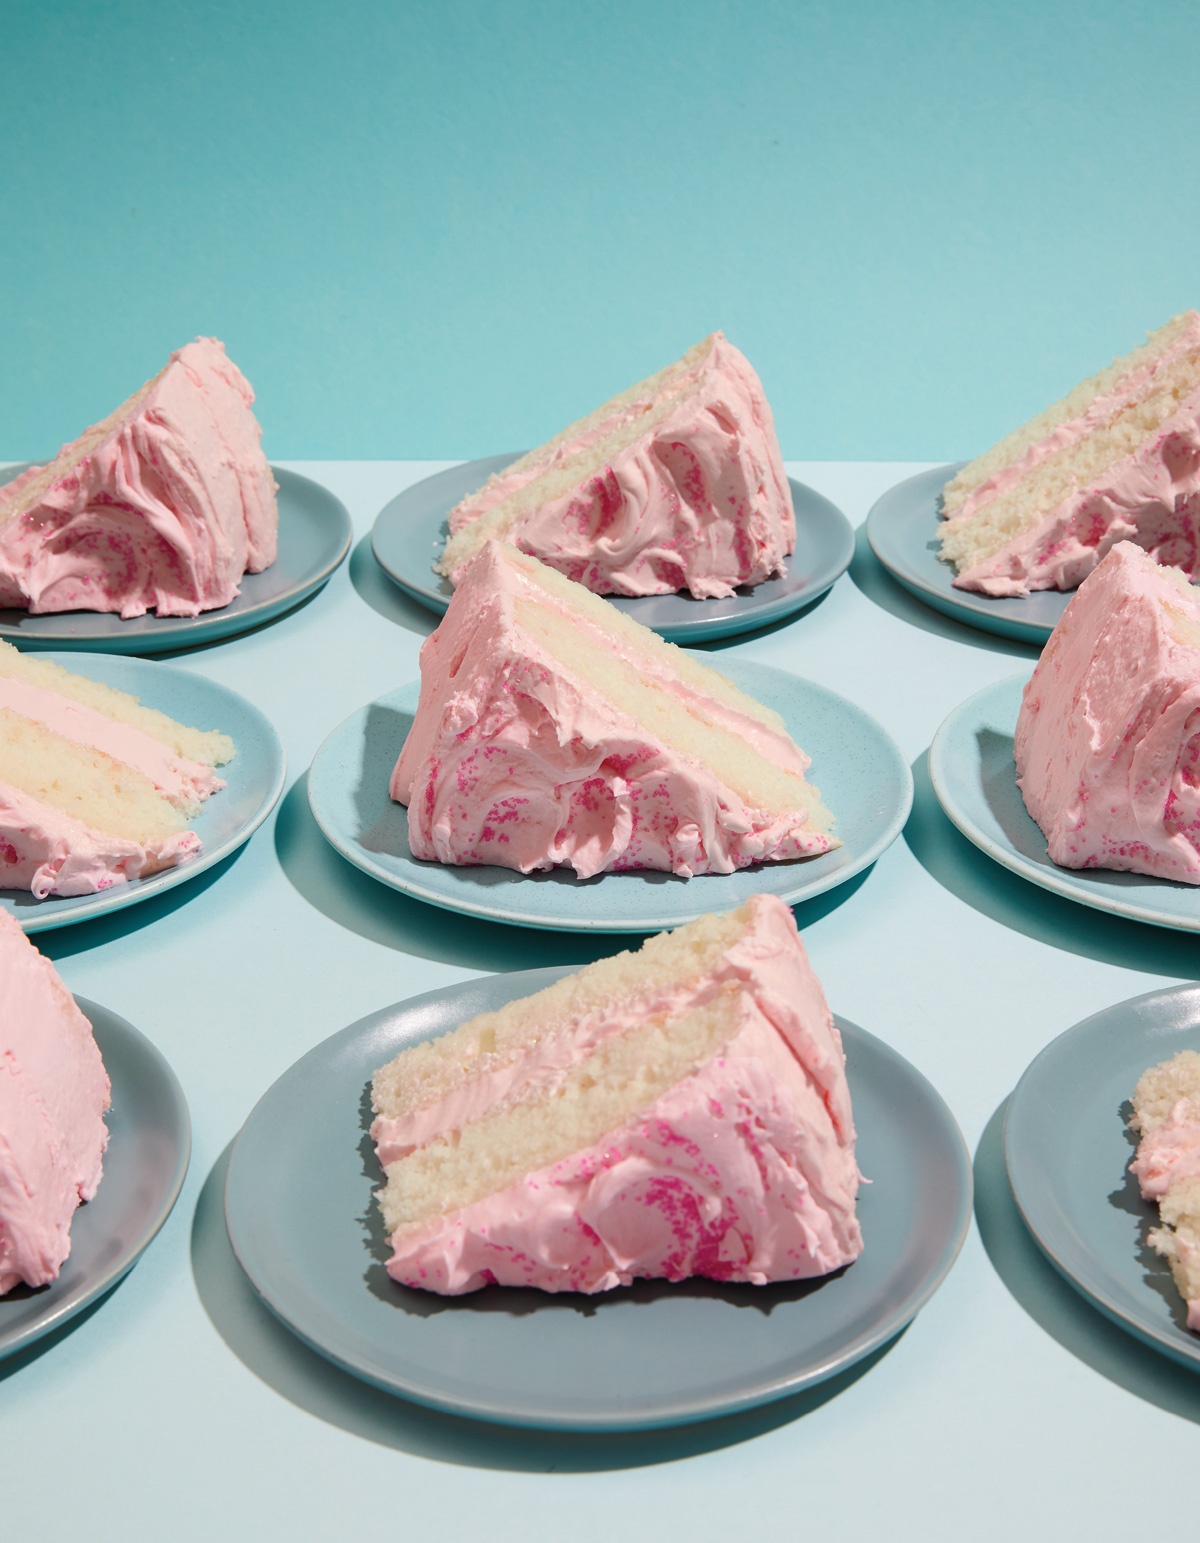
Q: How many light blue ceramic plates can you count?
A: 3